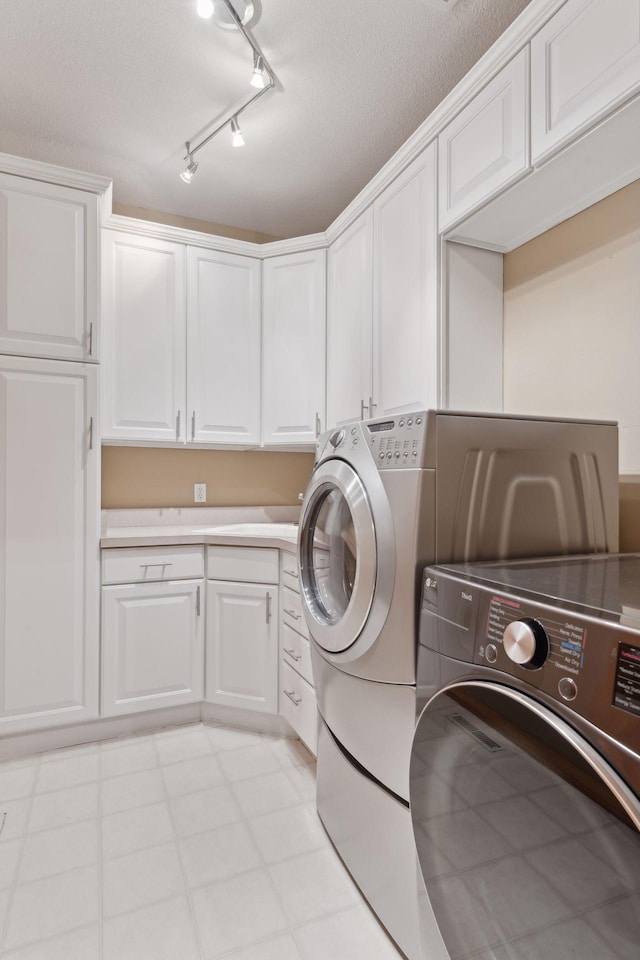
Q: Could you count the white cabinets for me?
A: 11